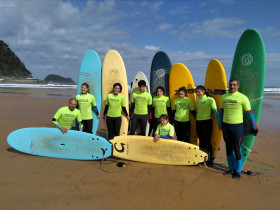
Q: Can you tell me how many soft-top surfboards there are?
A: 8